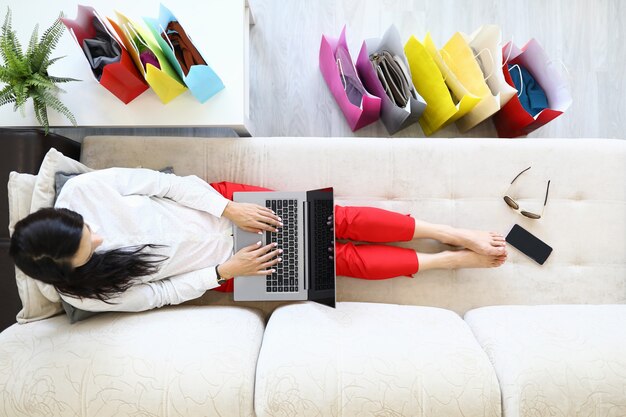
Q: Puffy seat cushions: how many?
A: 3